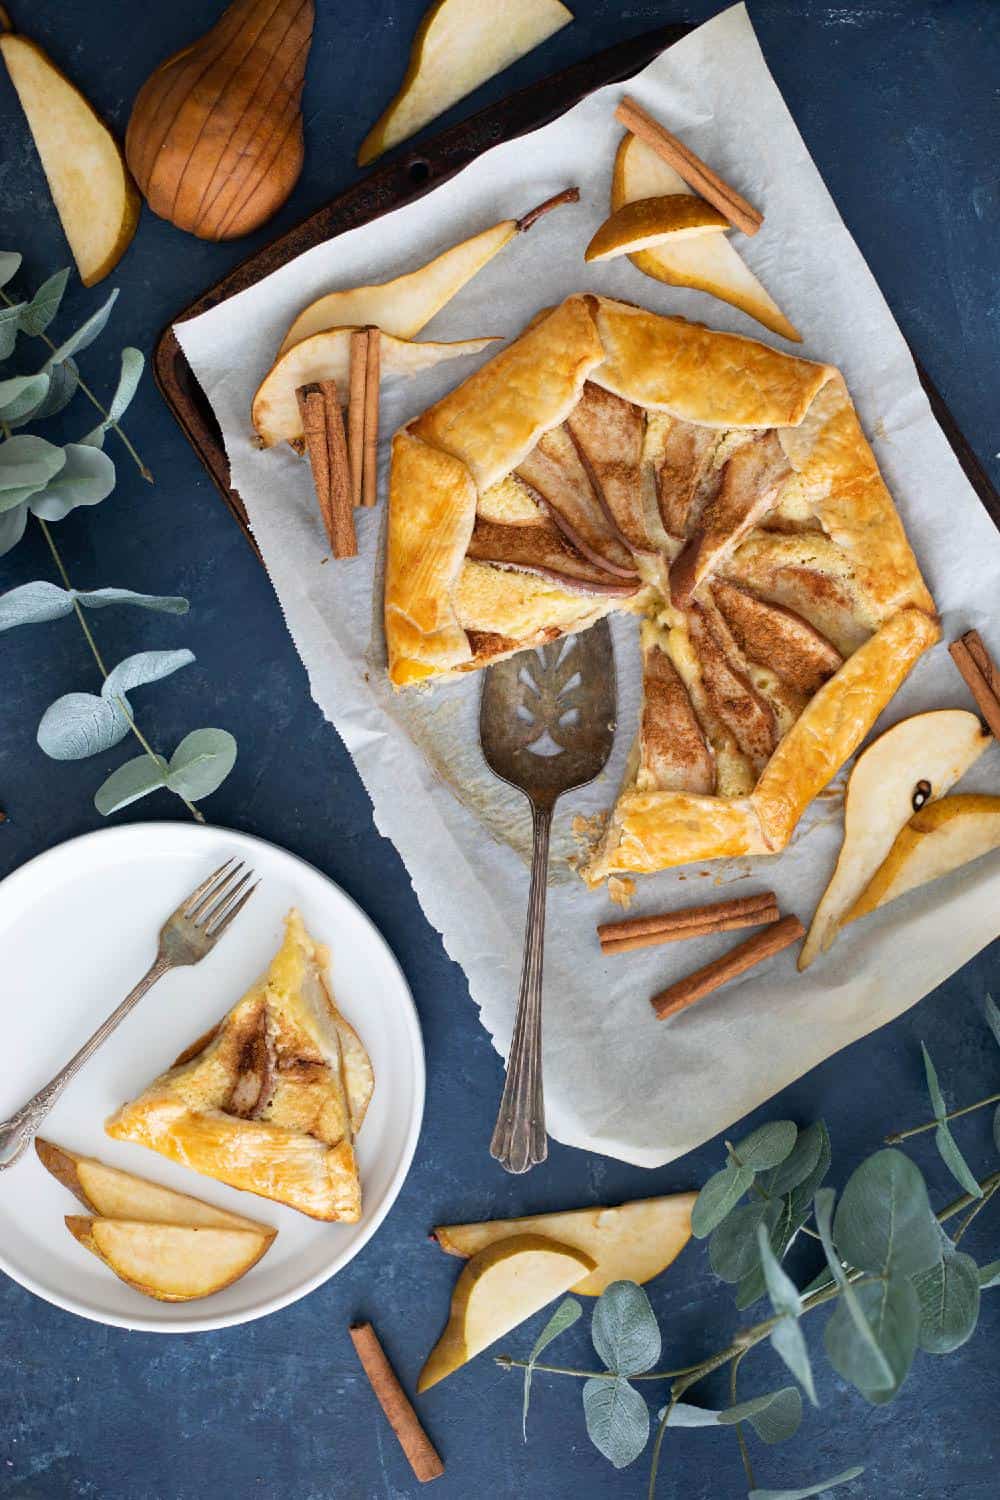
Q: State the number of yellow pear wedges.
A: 12